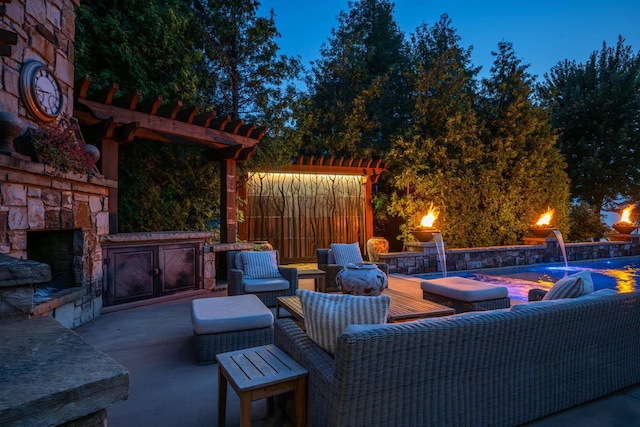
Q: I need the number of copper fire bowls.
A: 3